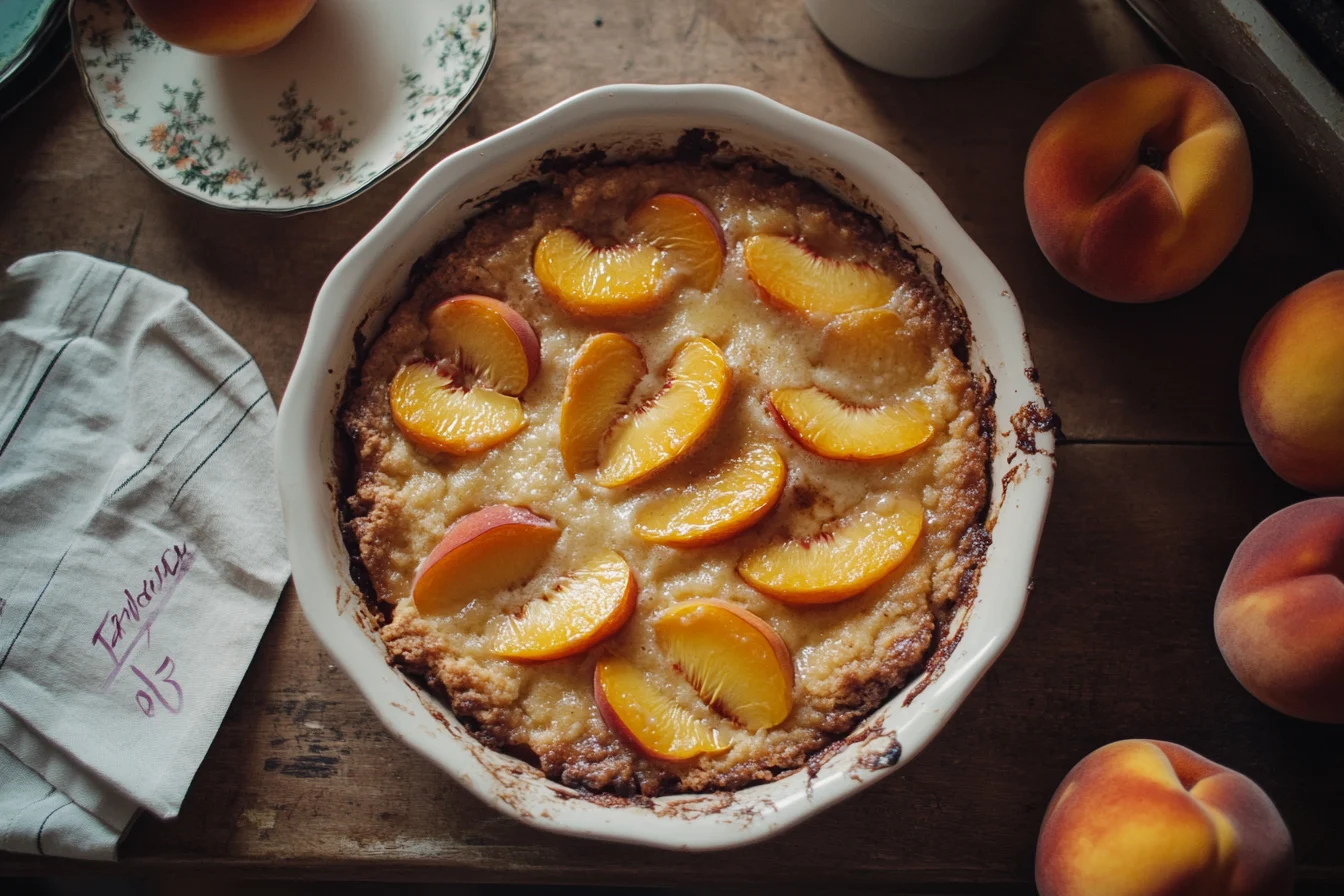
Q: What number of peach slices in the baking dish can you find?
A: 15